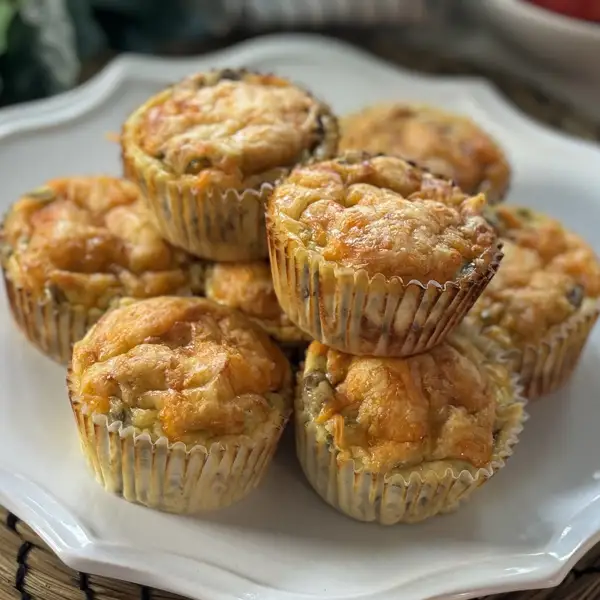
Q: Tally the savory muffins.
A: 8